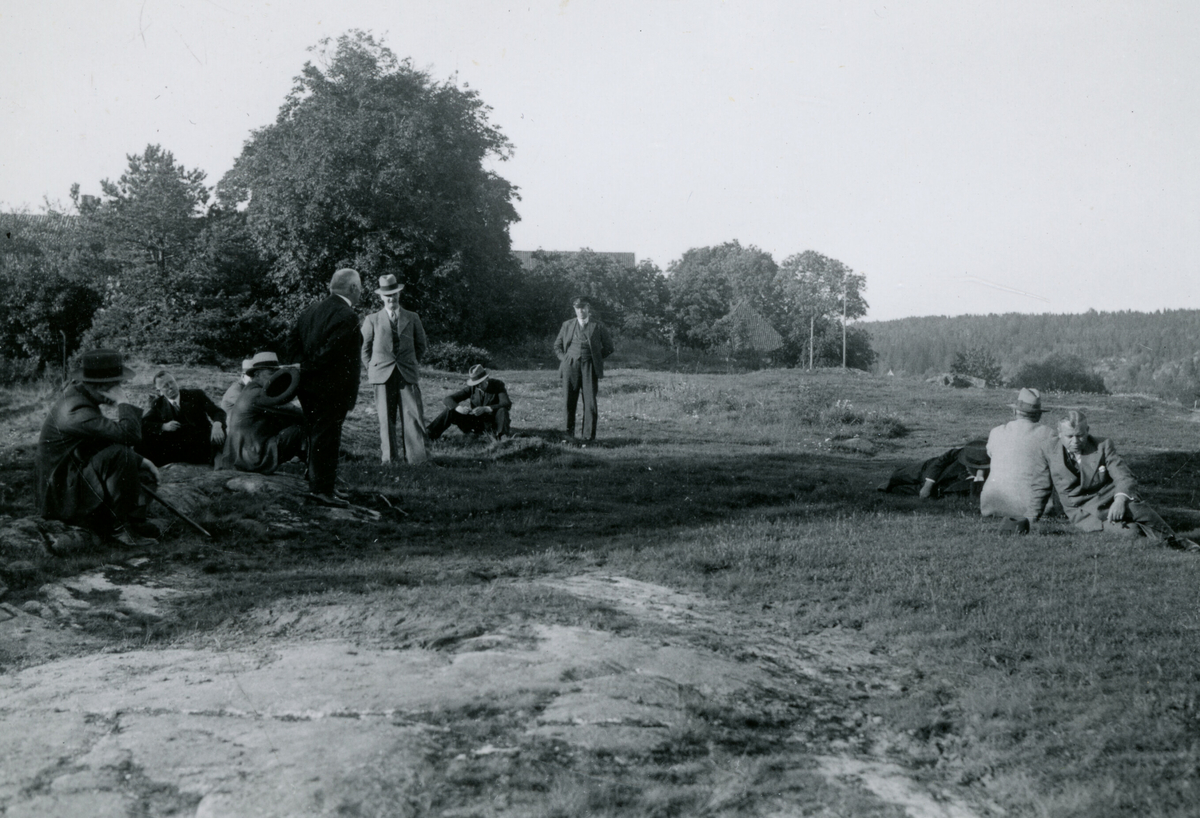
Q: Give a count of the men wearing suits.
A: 11